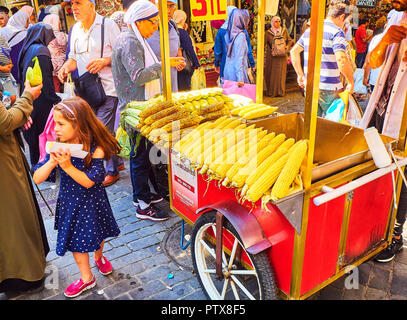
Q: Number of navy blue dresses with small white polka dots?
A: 1